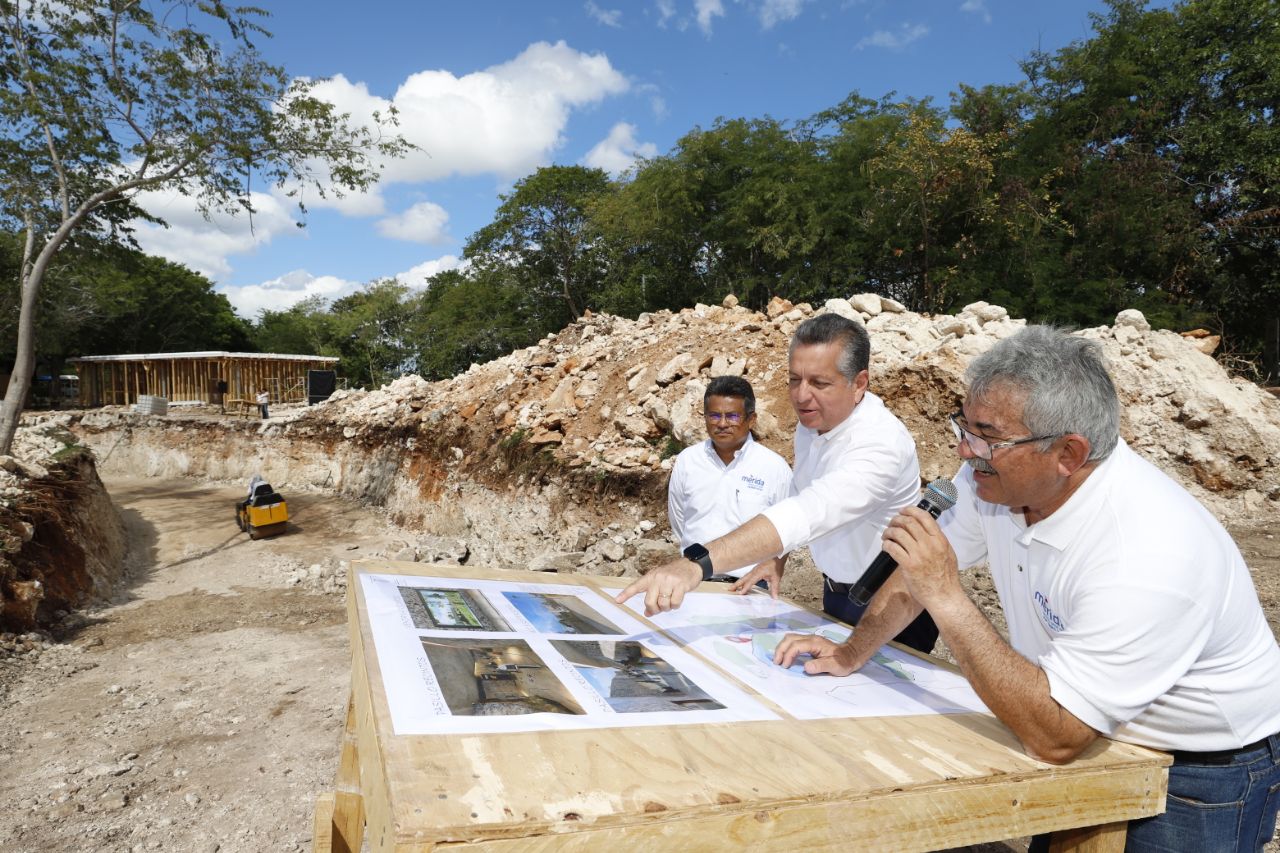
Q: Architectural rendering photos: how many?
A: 4